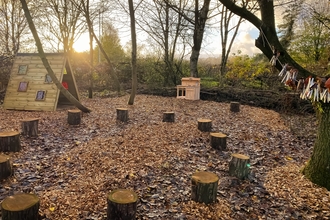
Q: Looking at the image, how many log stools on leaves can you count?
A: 13